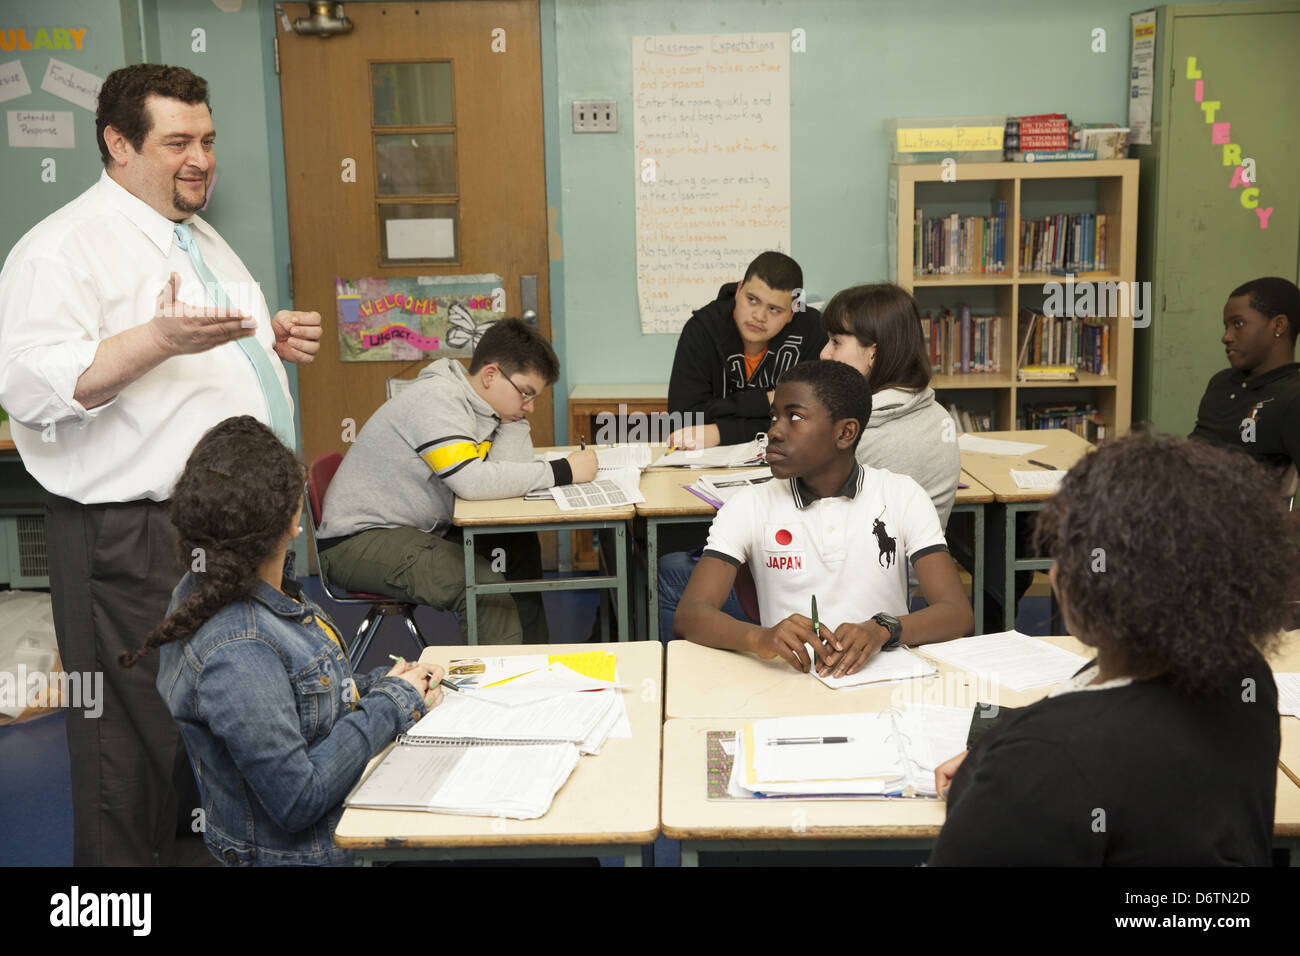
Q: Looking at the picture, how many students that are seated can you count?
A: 7